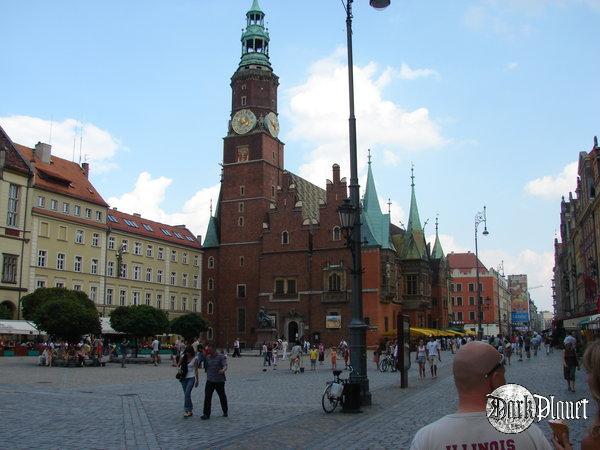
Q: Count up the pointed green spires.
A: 5